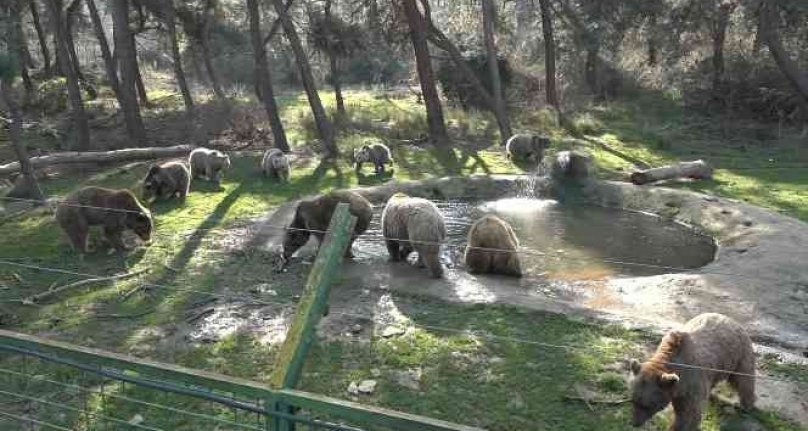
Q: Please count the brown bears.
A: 10